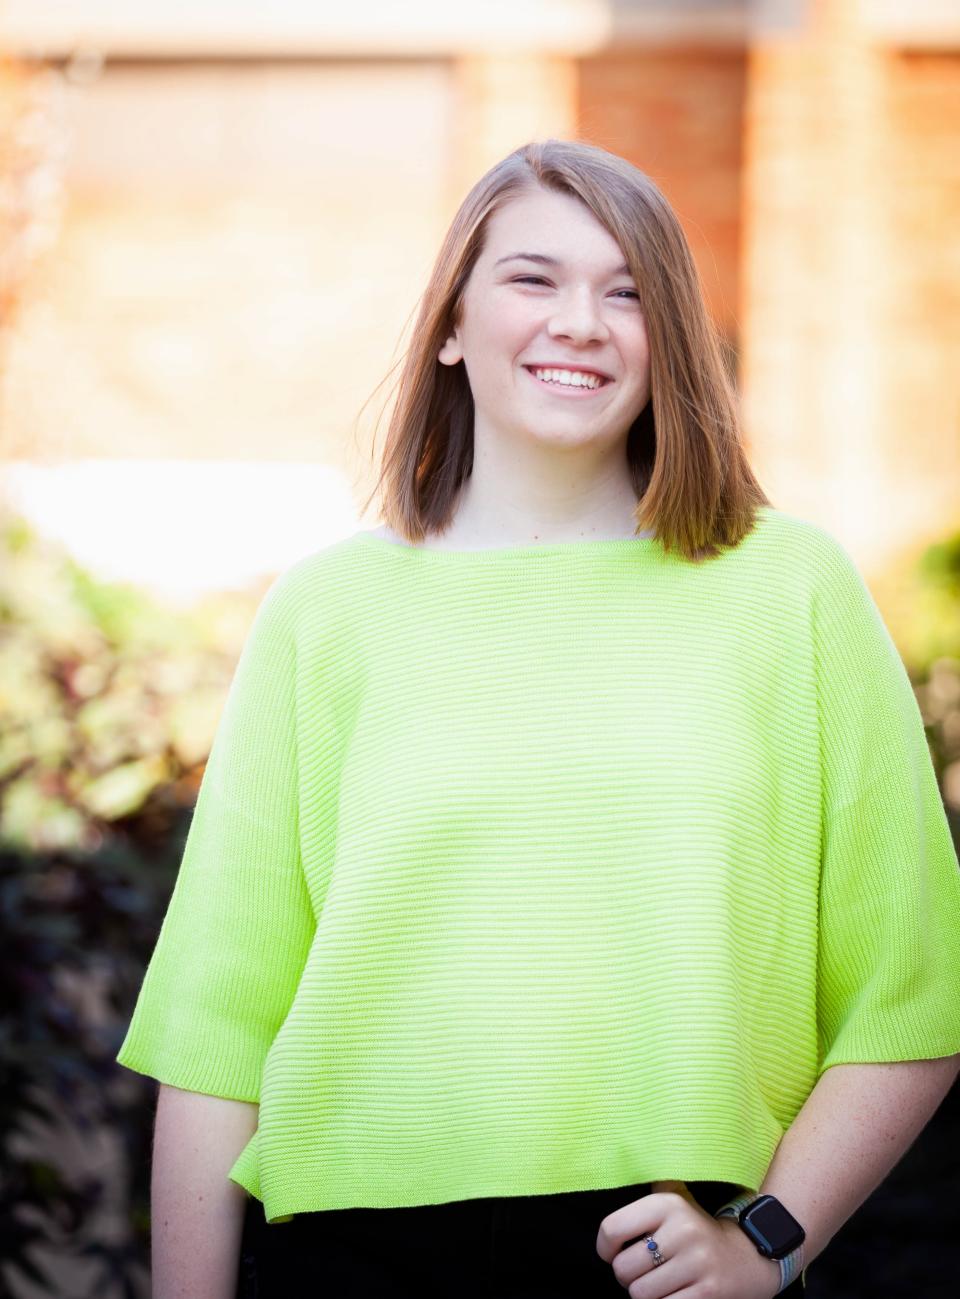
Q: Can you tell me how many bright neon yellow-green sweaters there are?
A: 1